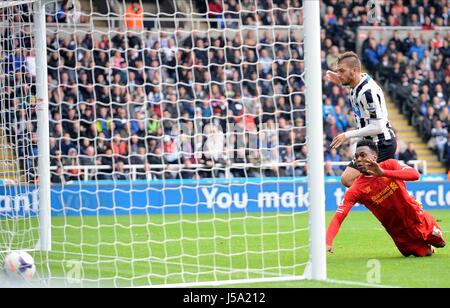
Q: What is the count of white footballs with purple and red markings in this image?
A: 1